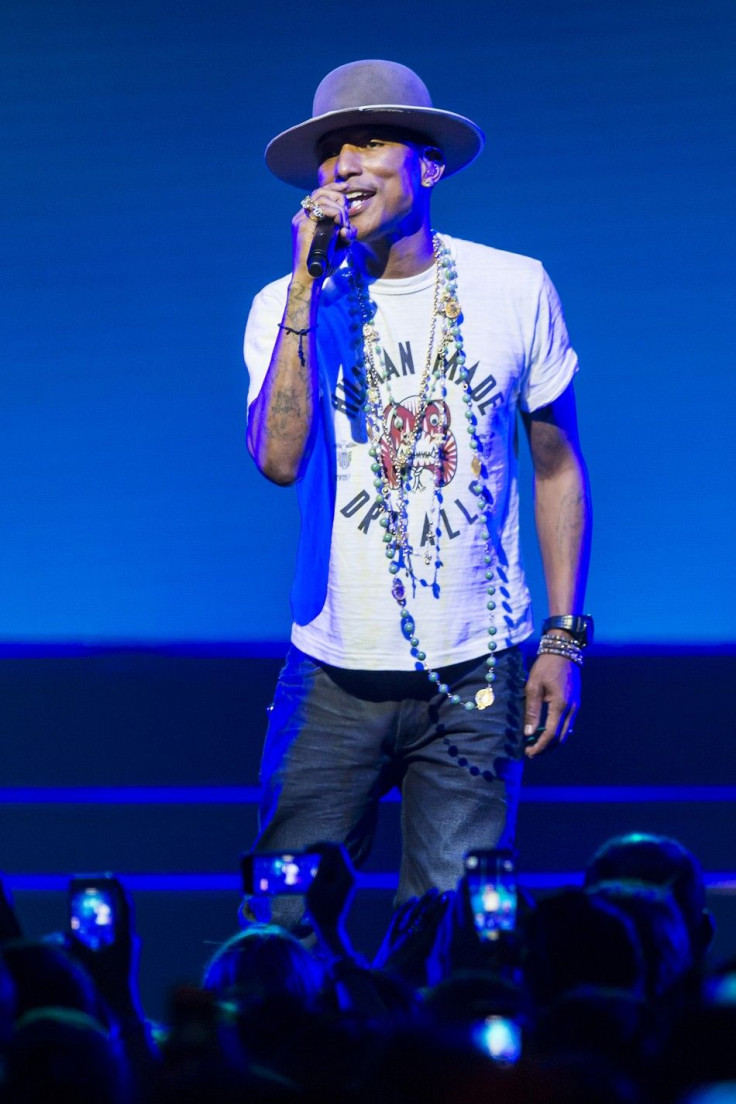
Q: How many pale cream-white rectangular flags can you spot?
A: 0